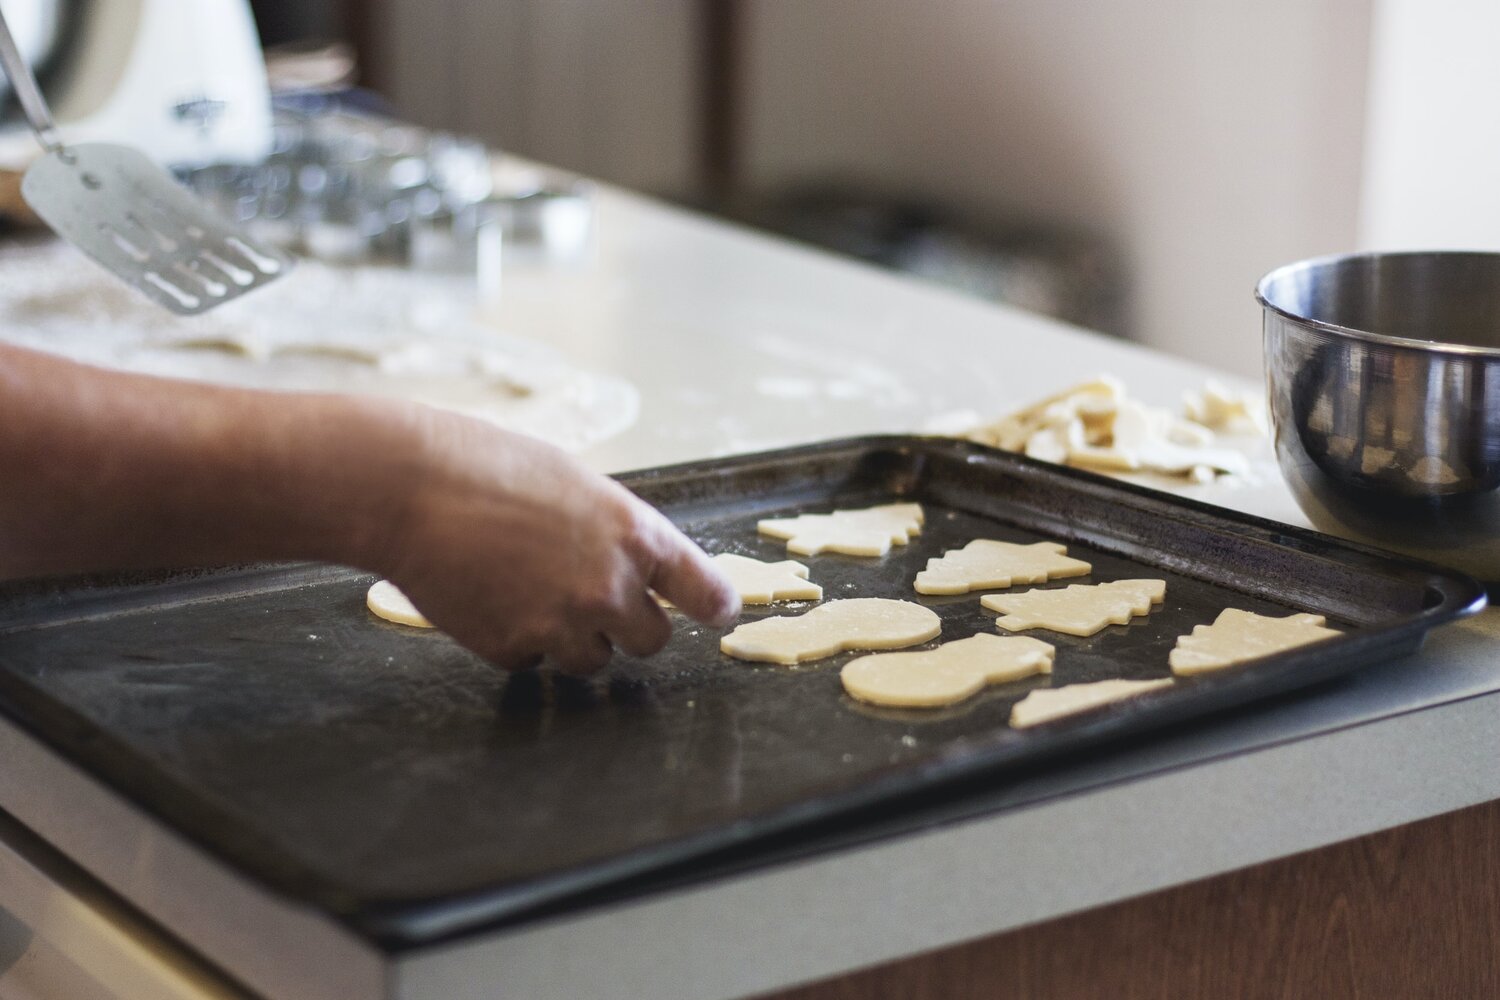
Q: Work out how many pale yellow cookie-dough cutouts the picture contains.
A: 9